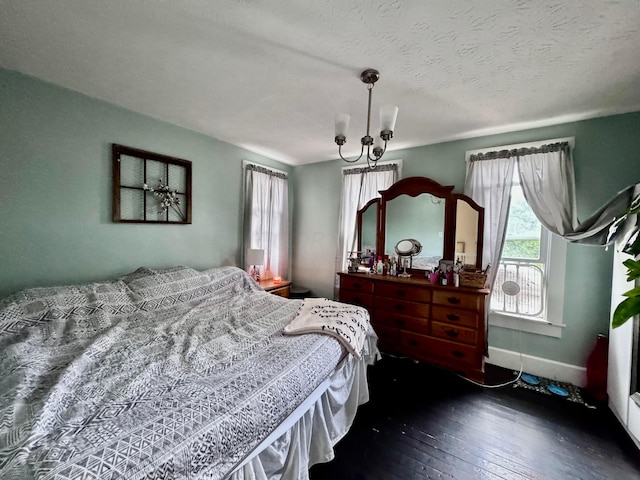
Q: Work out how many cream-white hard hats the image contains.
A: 0